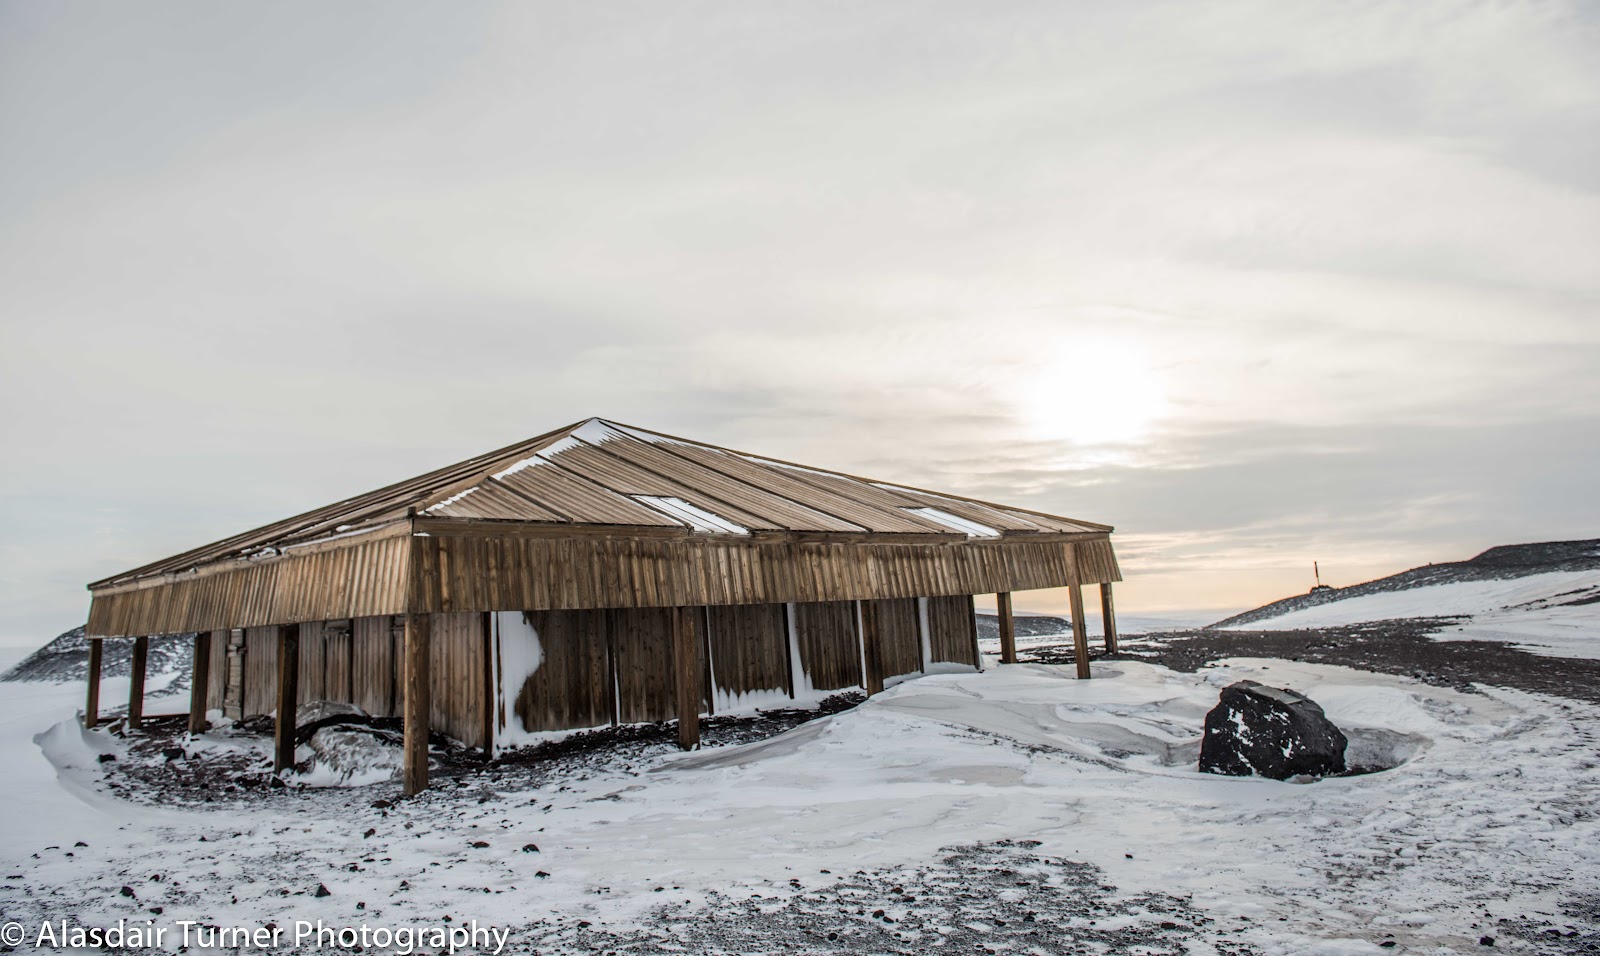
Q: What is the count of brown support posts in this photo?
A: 10